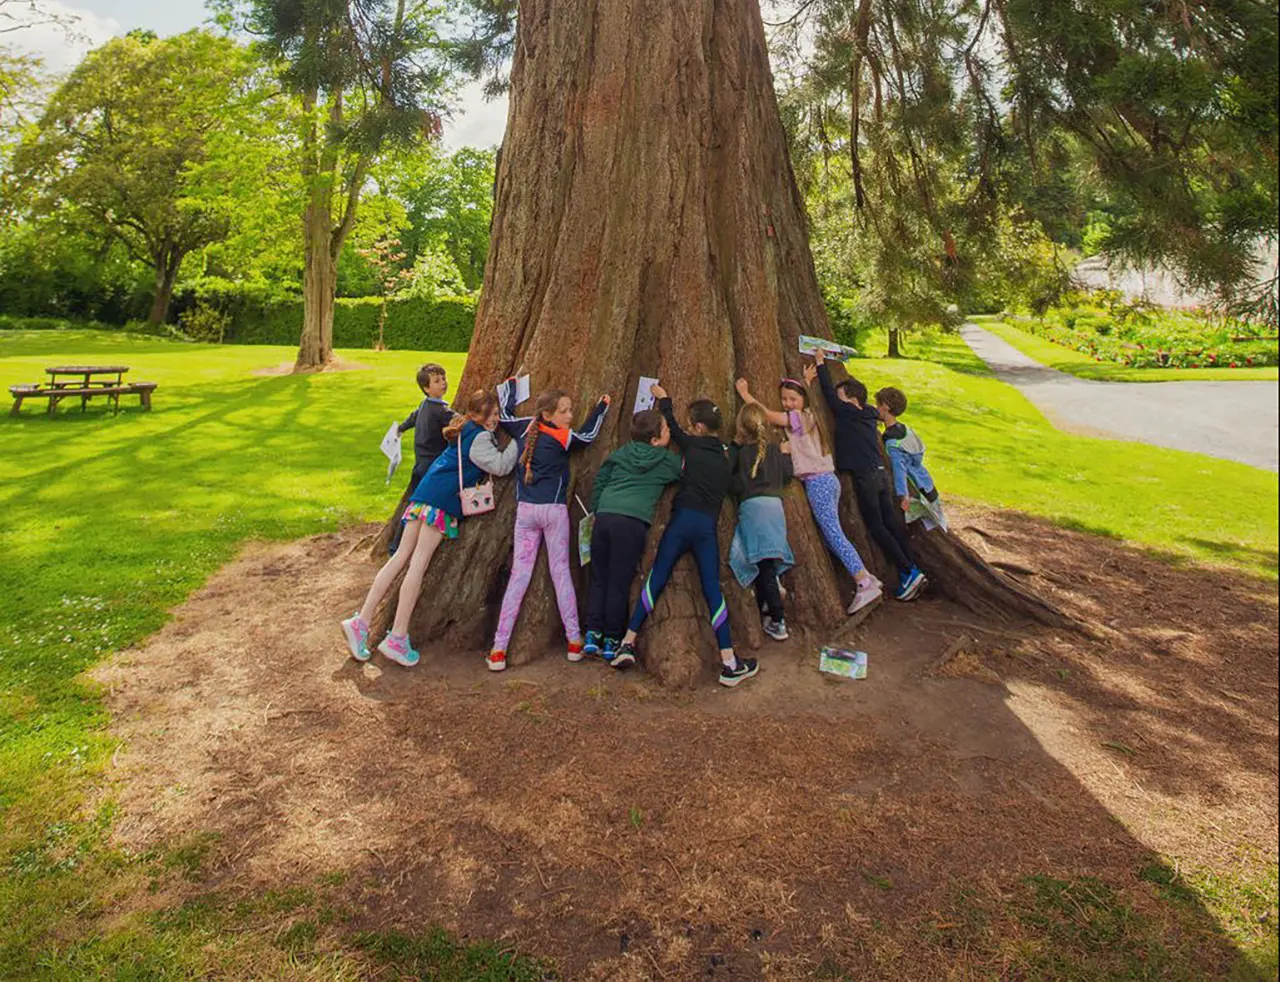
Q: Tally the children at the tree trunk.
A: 9